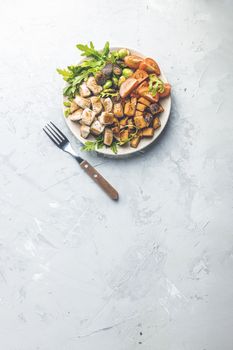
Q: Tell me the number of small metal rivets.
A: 2